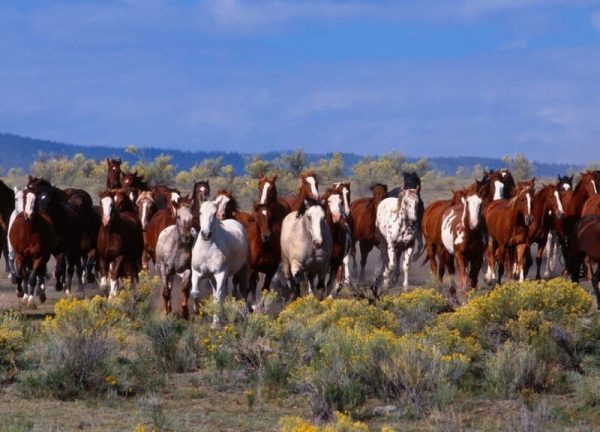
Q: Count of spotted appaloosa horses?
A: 1